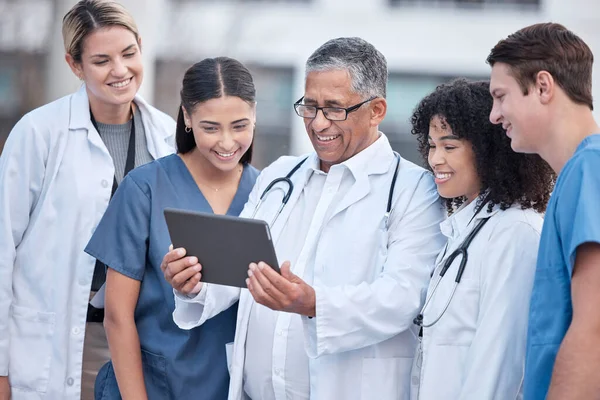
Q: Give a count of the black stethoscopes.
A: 2